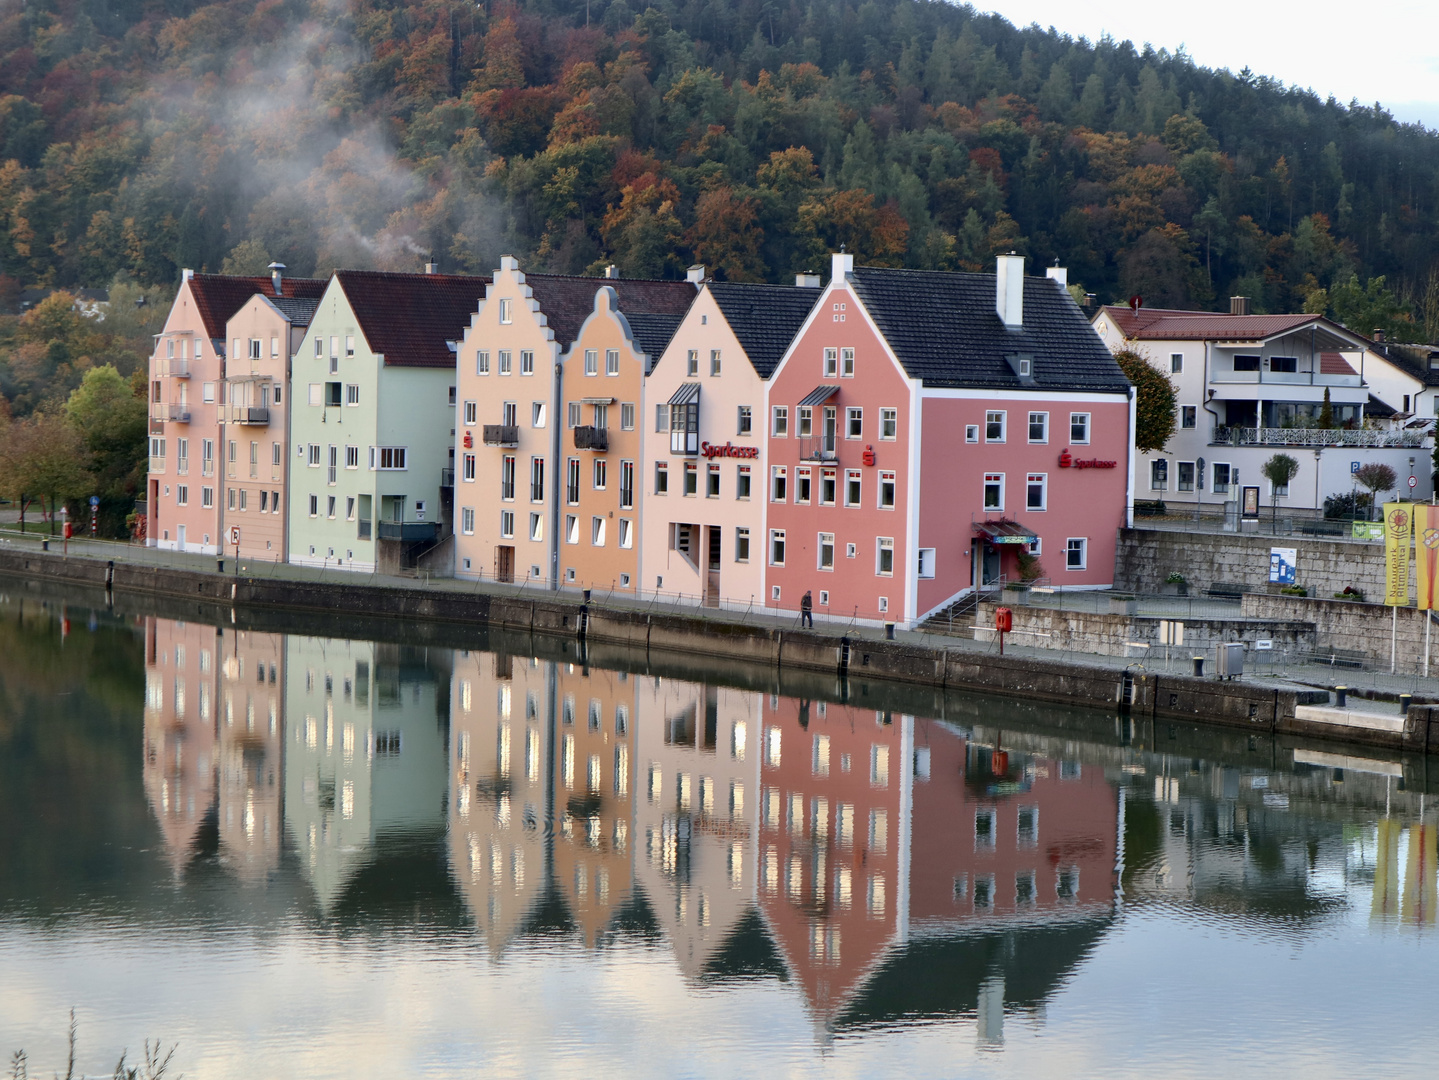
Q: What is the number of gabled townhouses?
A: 7